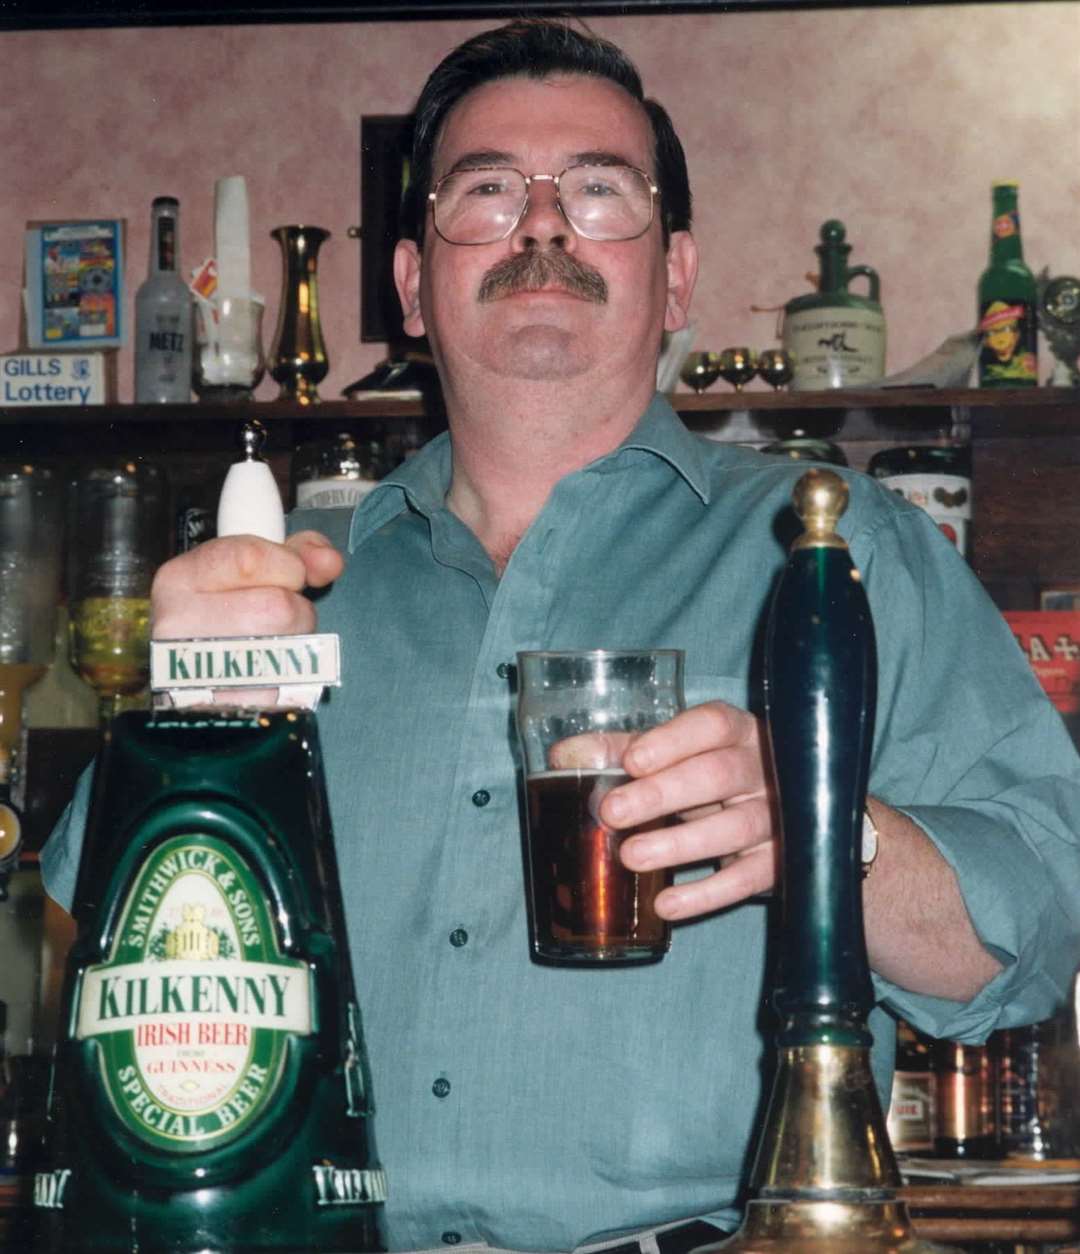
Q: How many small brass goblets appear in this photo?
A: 3